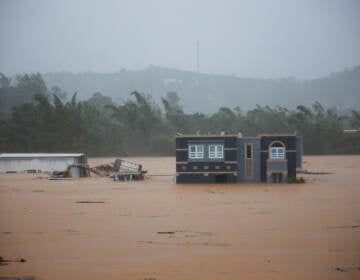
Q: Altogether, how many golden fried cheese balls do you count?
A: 0